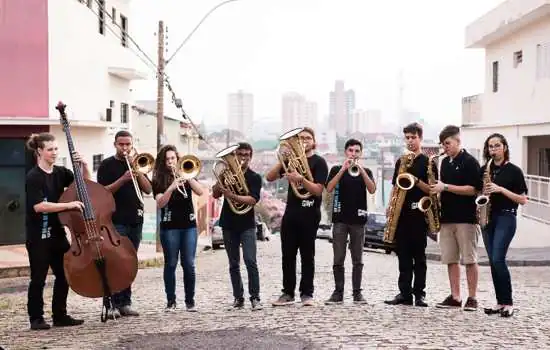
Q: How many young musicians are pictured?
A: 9